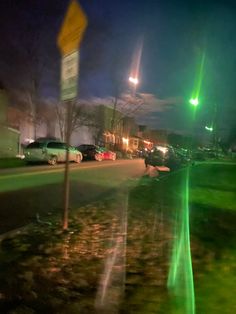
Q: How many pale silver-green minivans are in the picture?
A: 1